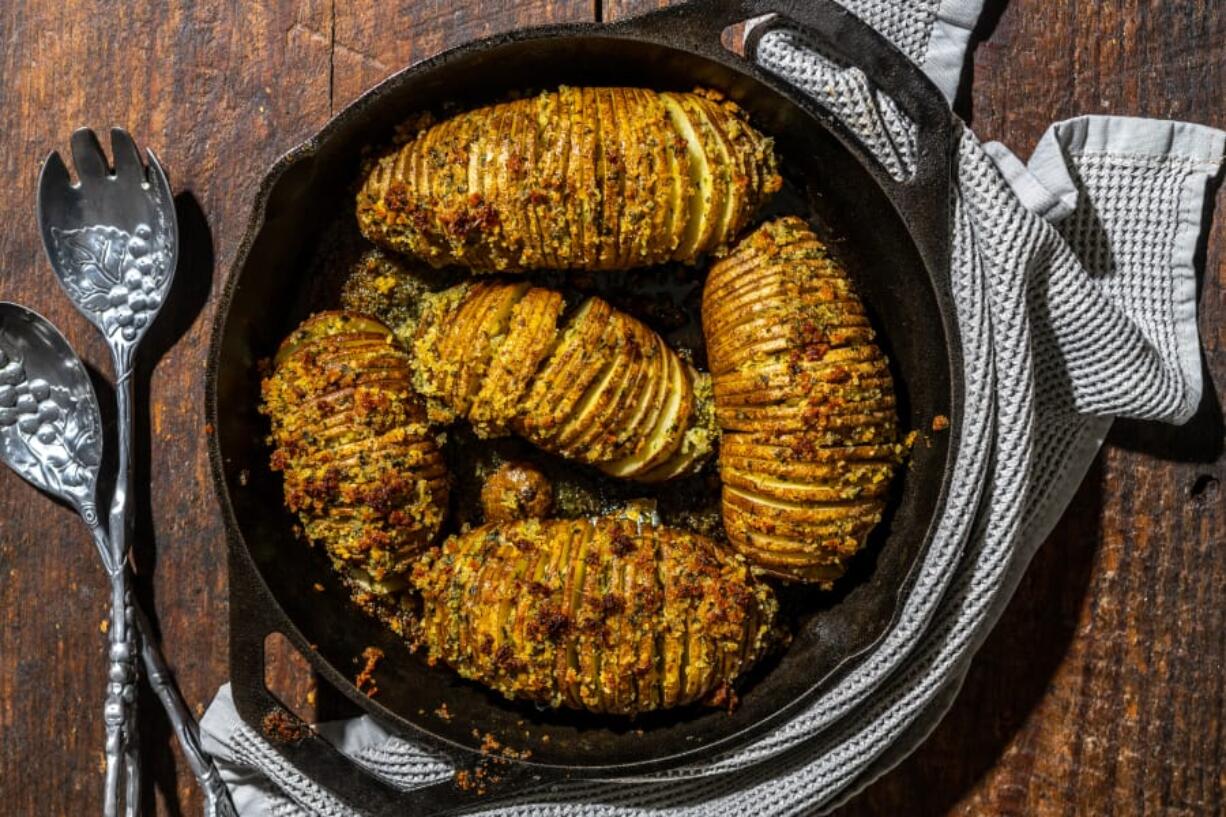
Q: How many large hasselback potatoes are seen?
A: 5